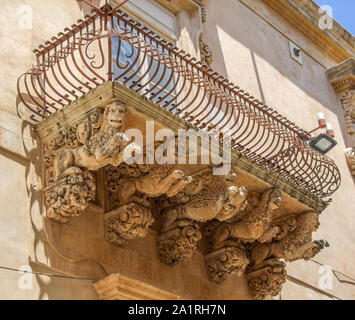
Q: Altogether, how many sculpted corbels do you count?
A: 5